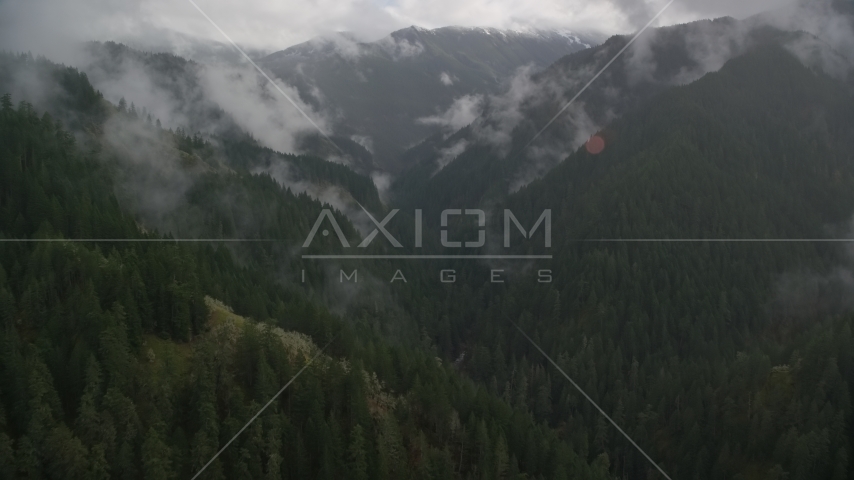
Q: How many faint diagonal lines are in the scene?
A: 4